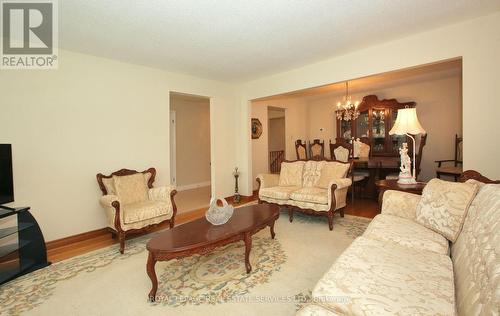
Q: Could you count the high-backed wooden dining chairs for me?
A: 6